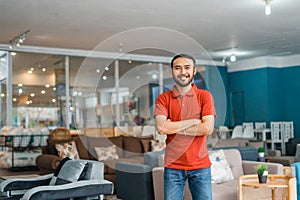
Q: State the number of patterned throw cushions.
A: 4